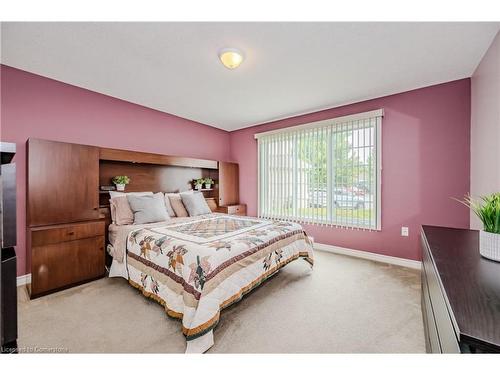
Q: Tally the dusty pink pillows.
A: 2